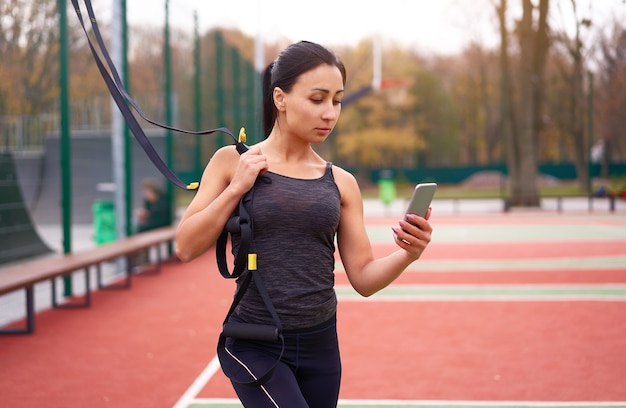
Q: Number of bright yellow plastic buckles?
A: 3